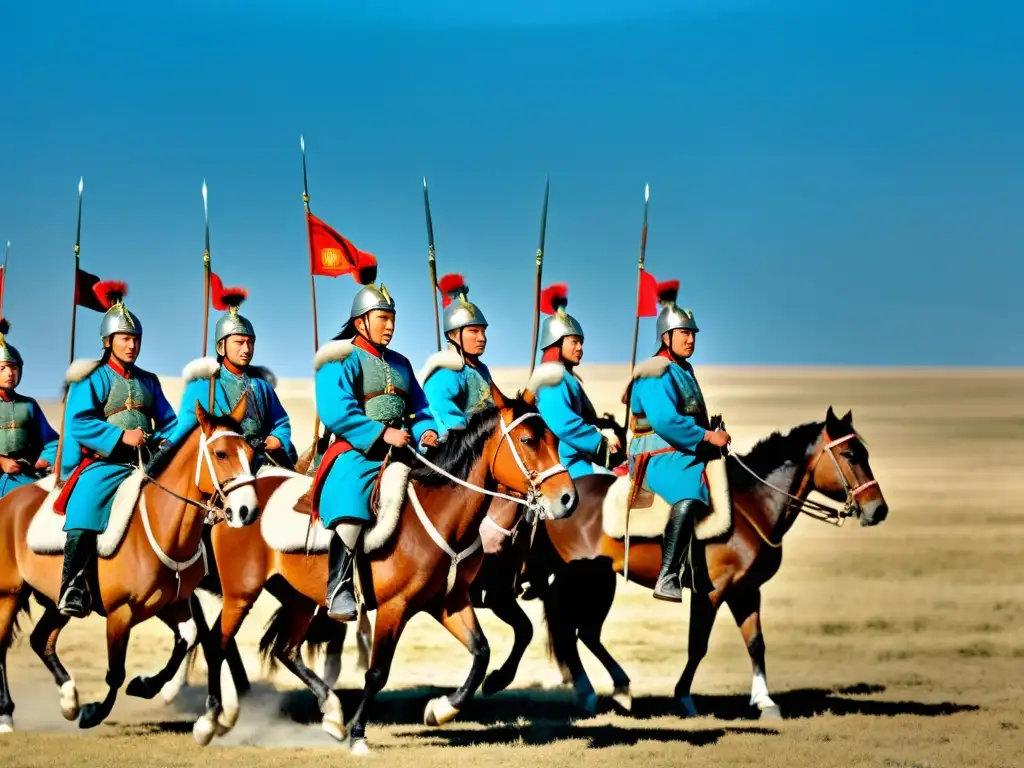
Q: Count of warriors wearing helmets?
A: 7